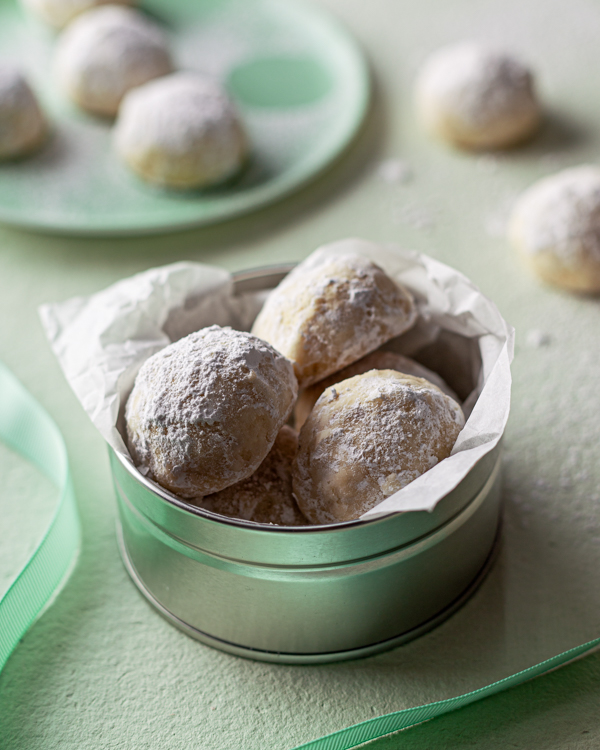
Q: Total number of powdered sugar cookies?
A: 11